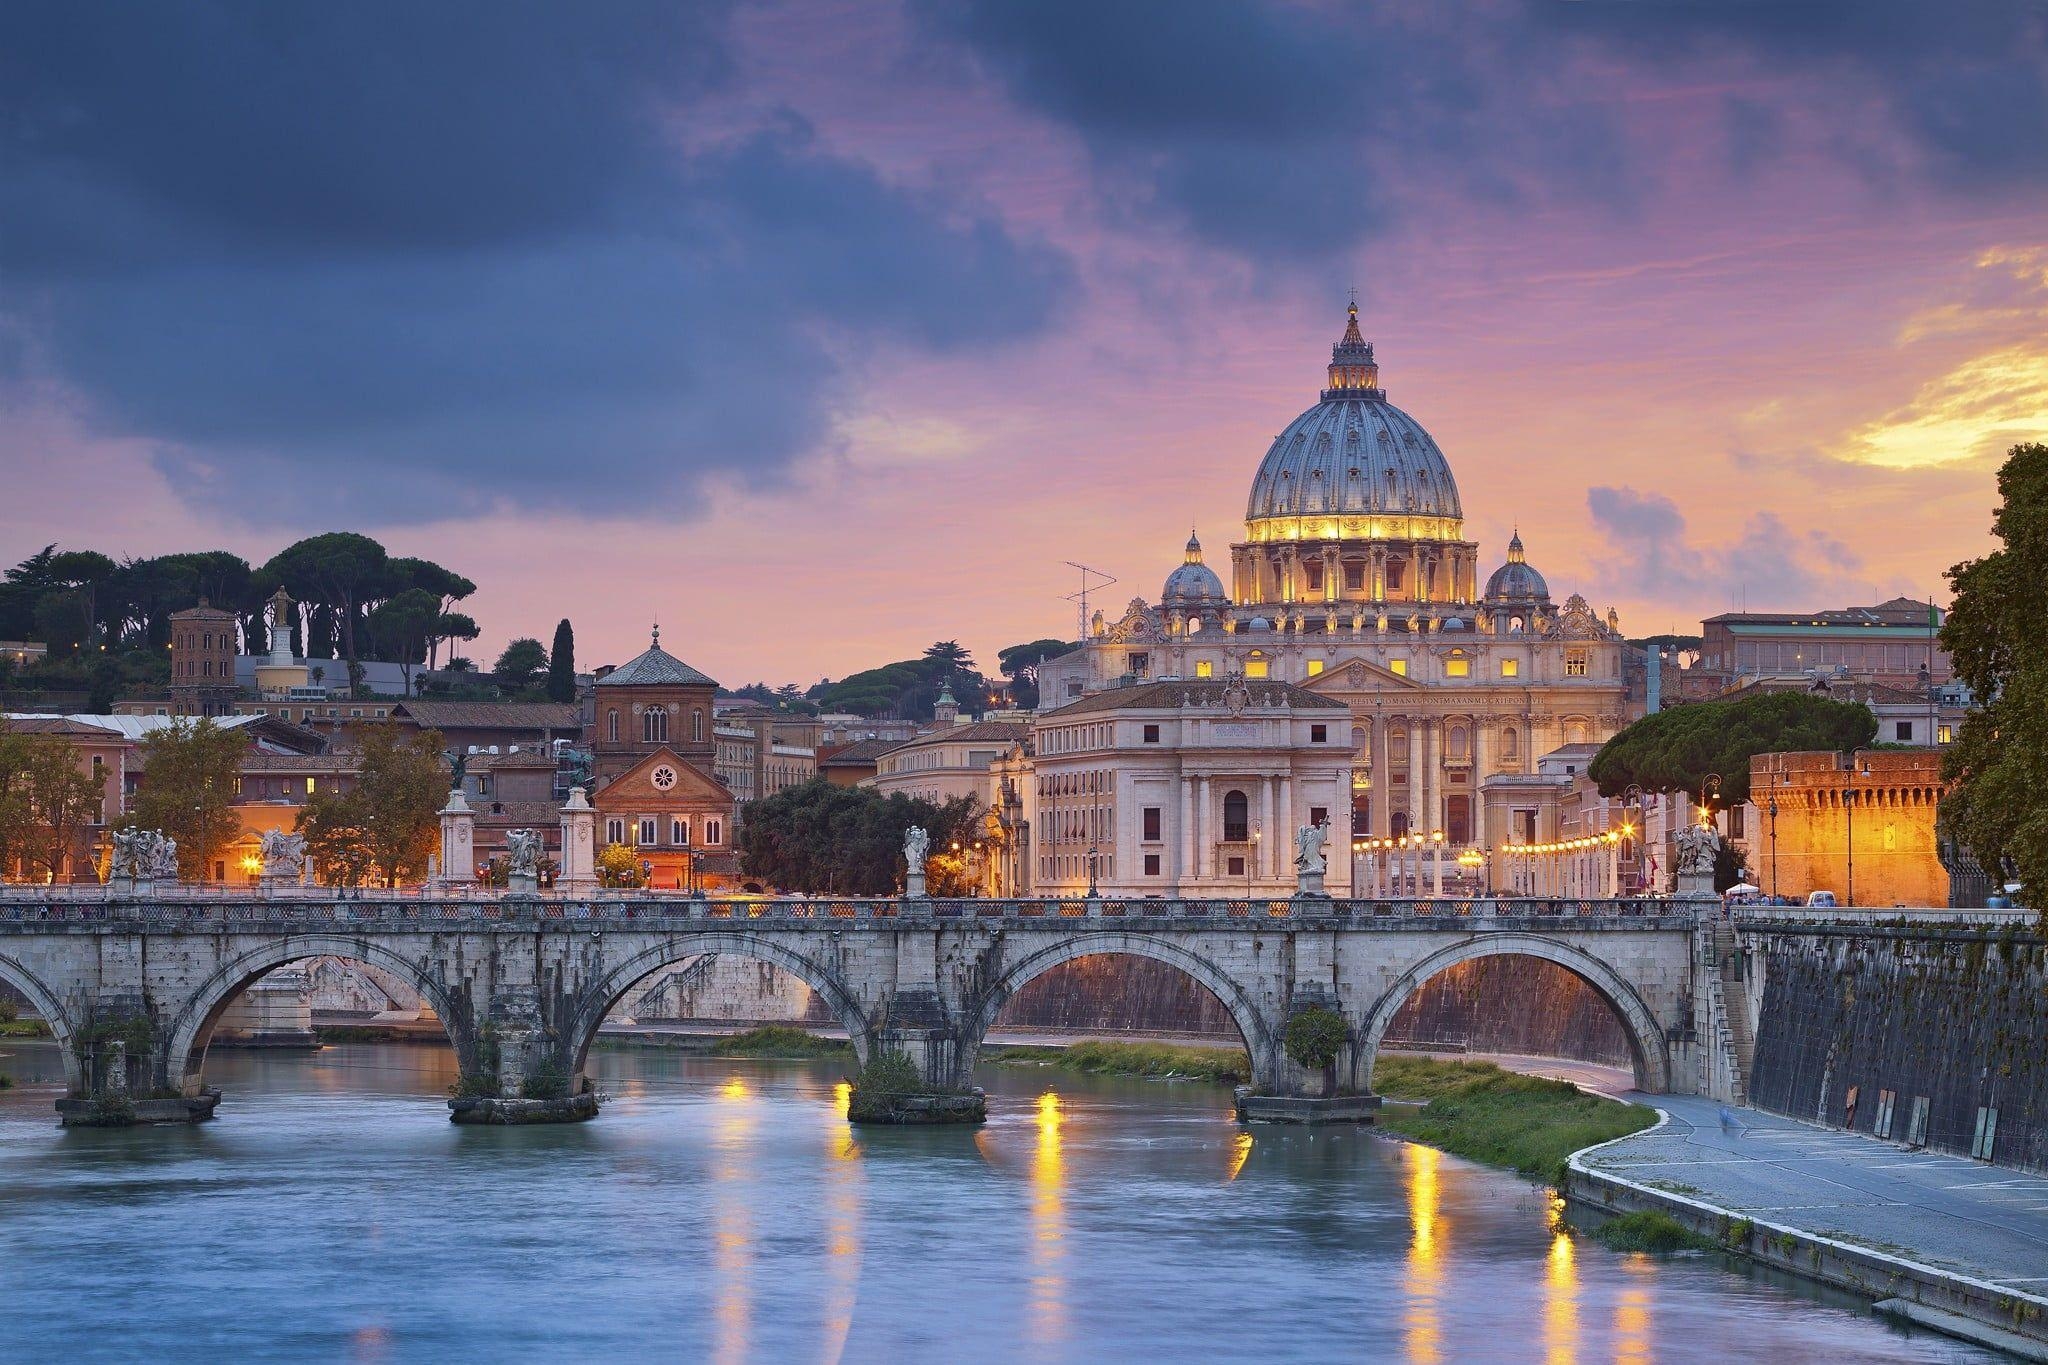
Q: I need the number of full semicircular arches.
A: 4